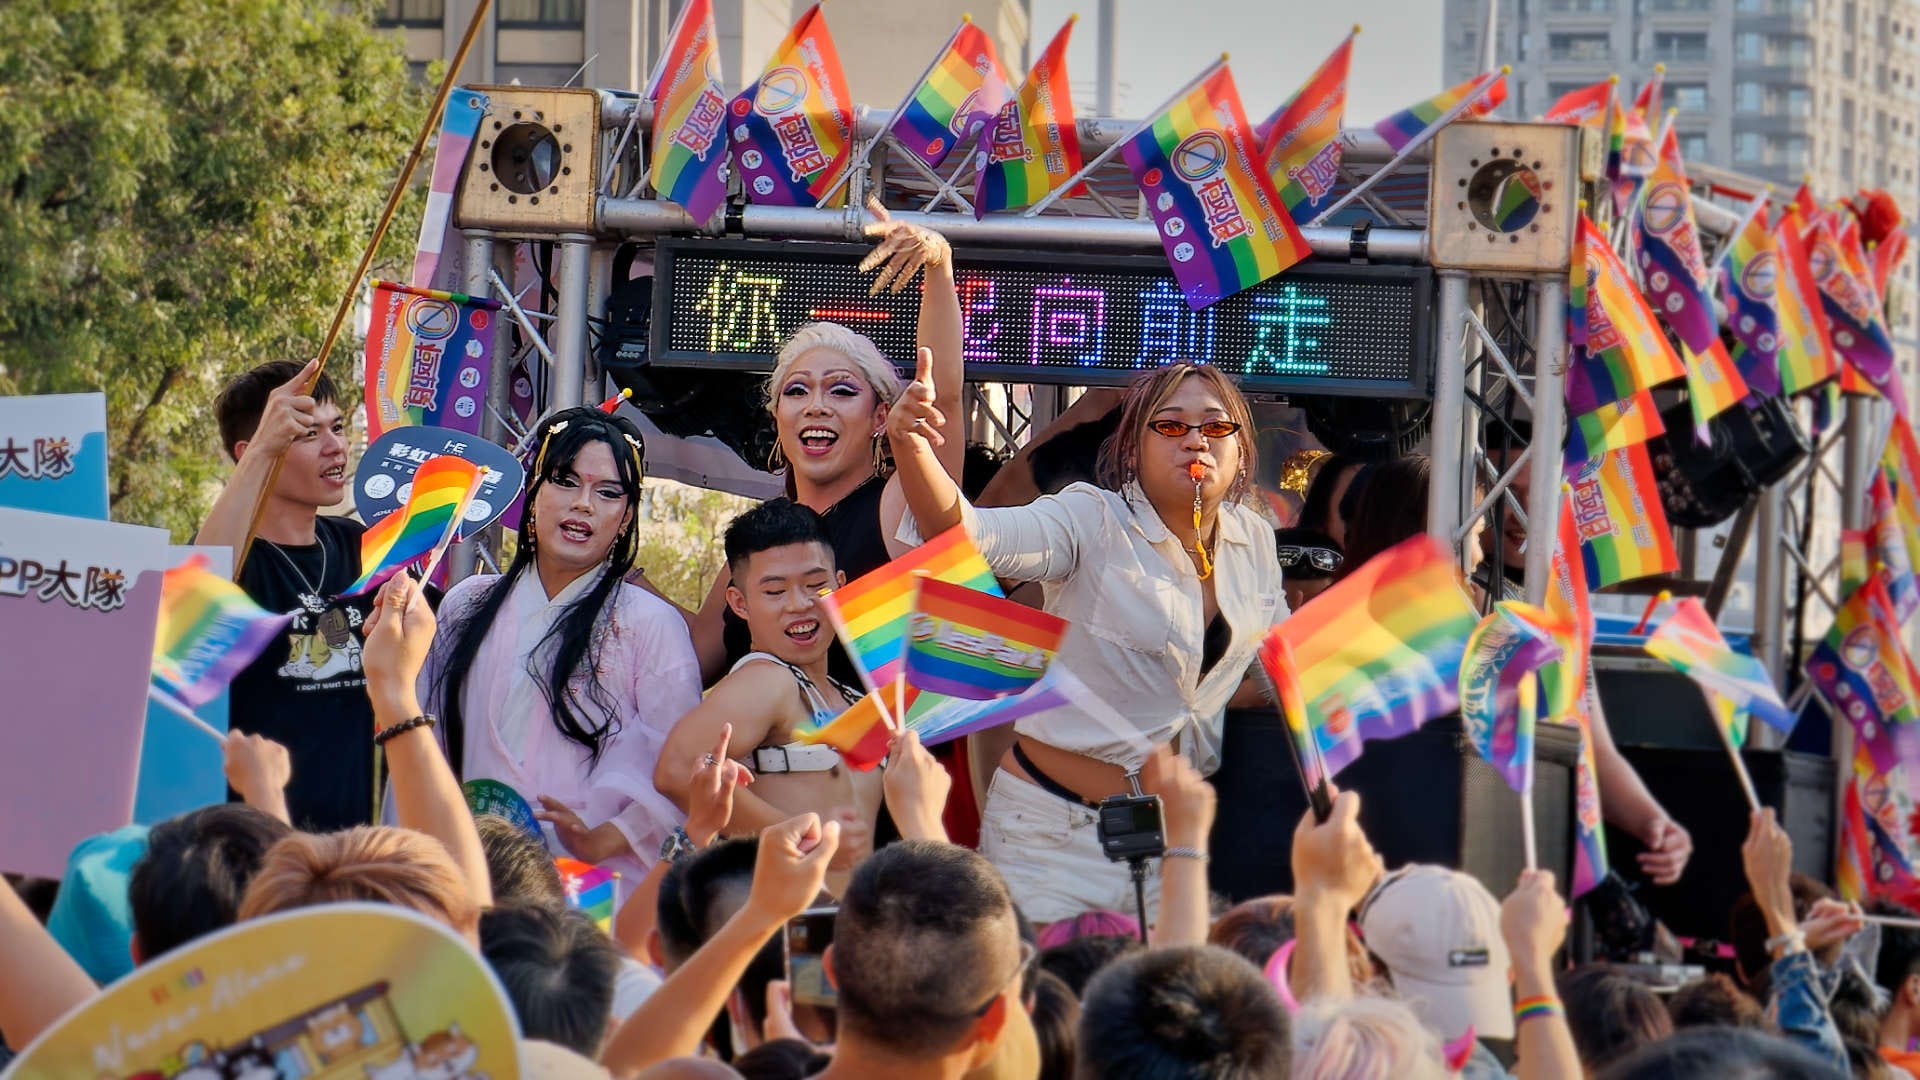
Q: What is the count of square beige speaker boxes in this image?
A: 2